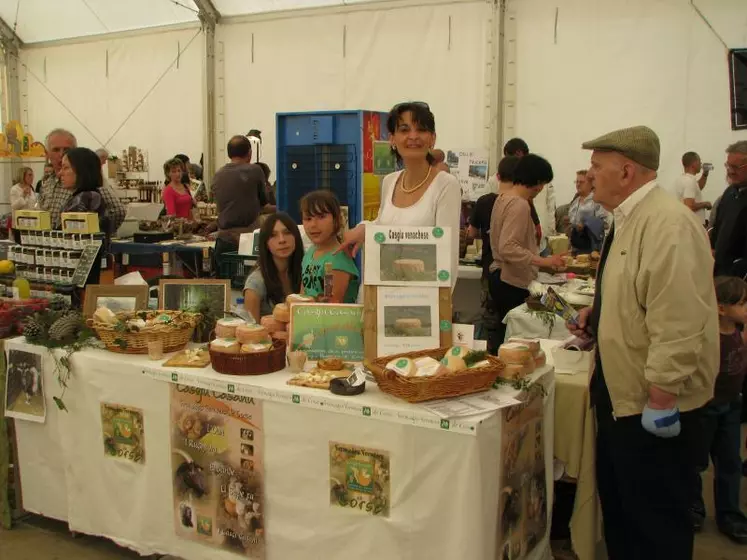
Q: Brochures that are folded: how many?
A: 1